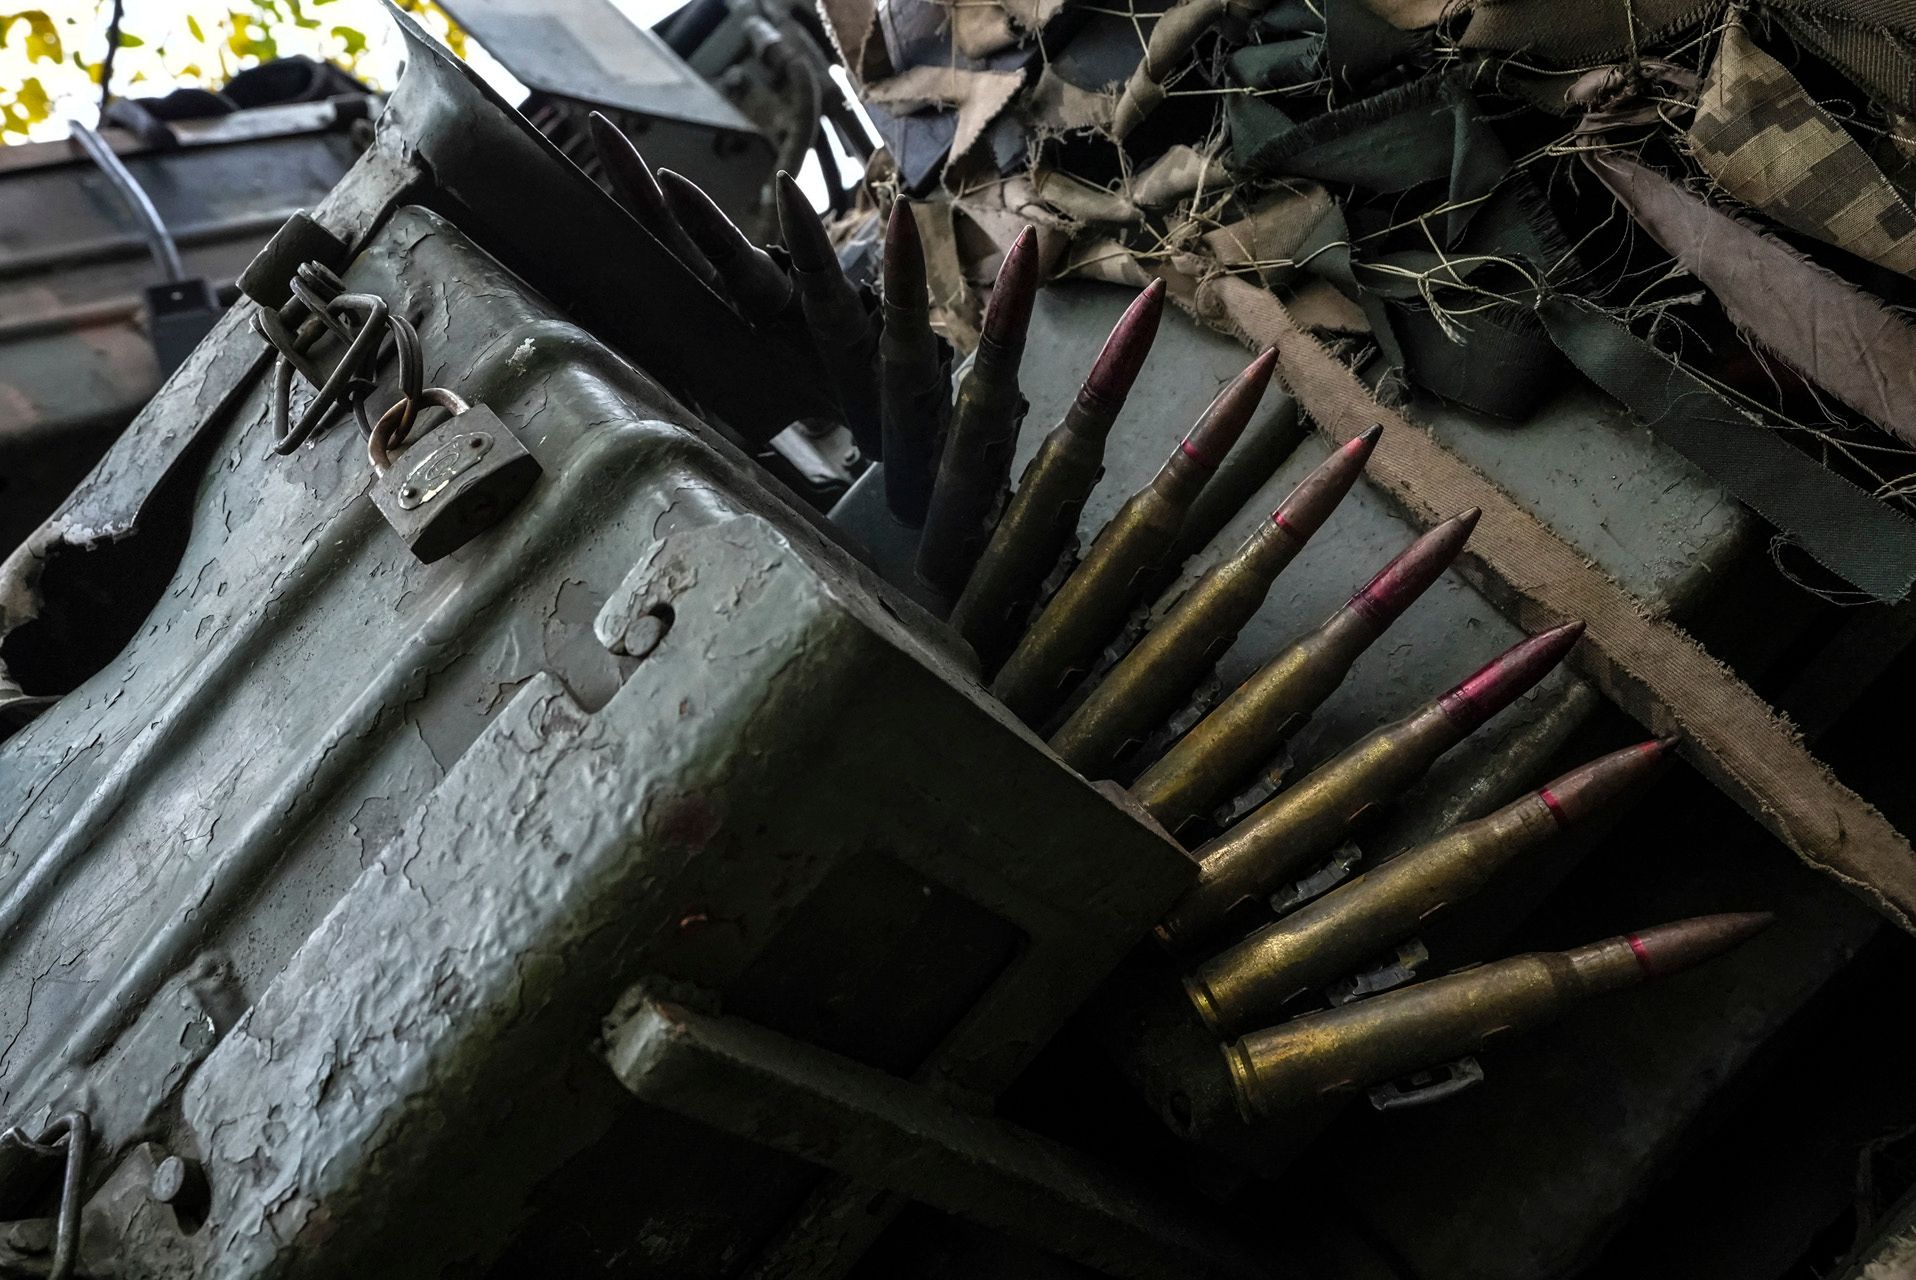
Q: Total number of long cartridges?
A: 12